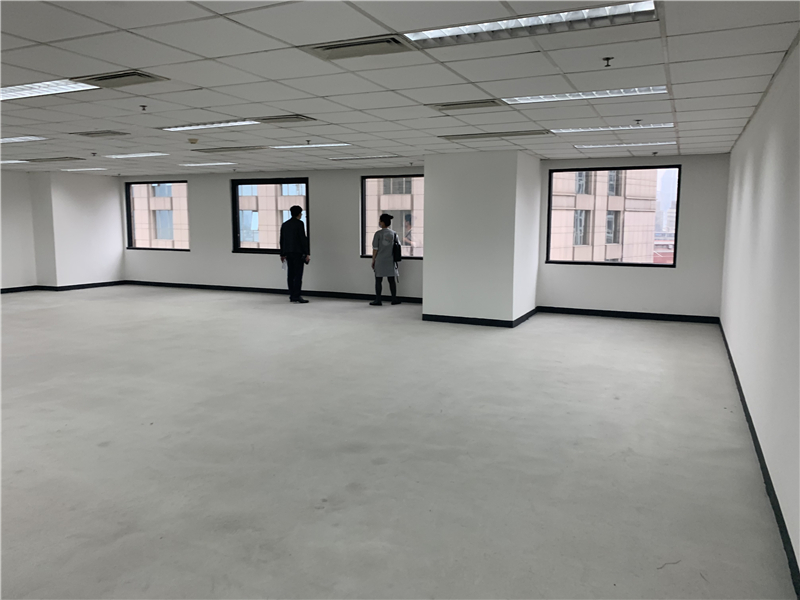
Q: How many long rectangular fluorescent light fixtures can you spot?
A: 13